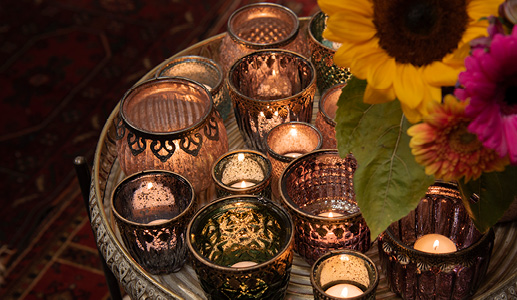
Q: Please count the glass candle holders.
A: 13